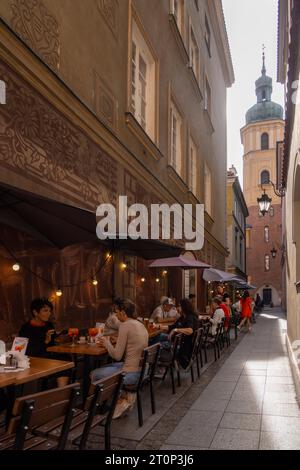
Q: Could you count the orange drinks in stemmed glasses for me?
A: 2